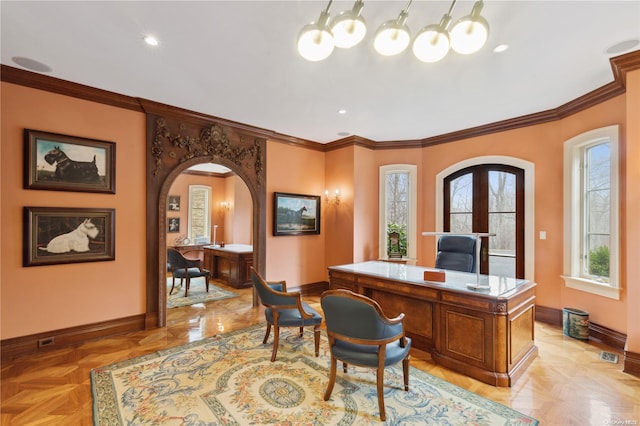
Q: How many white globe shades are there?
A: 5